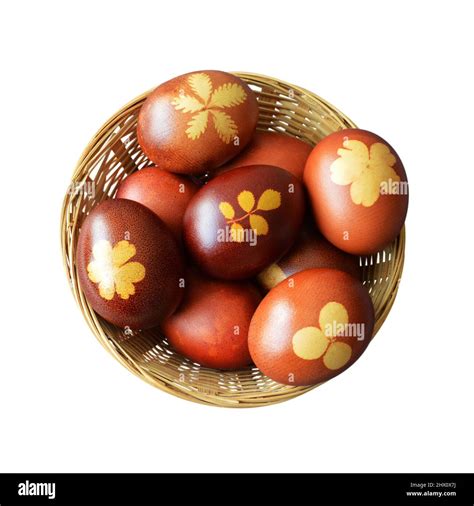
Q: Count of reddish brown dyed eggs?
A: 9